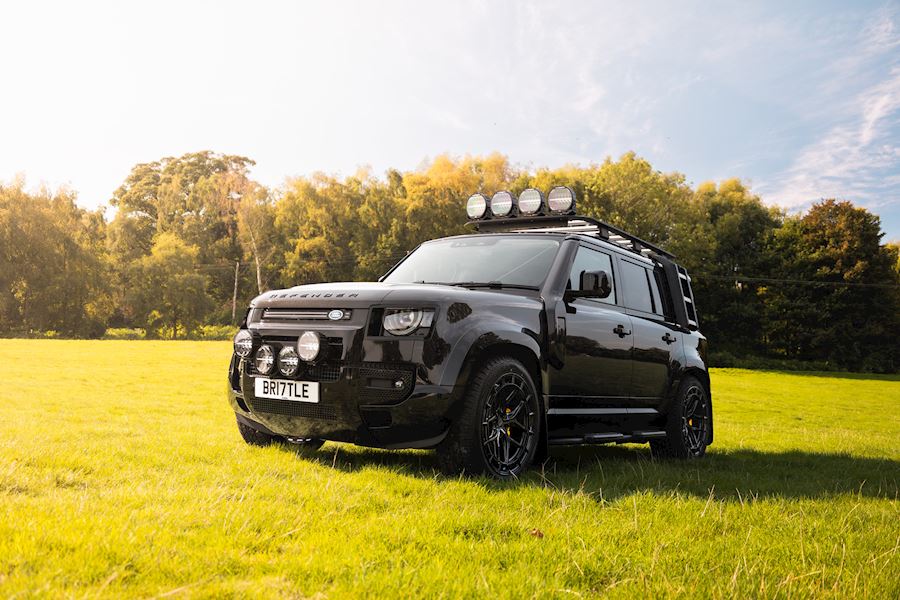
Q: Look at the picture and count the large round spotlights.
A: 8